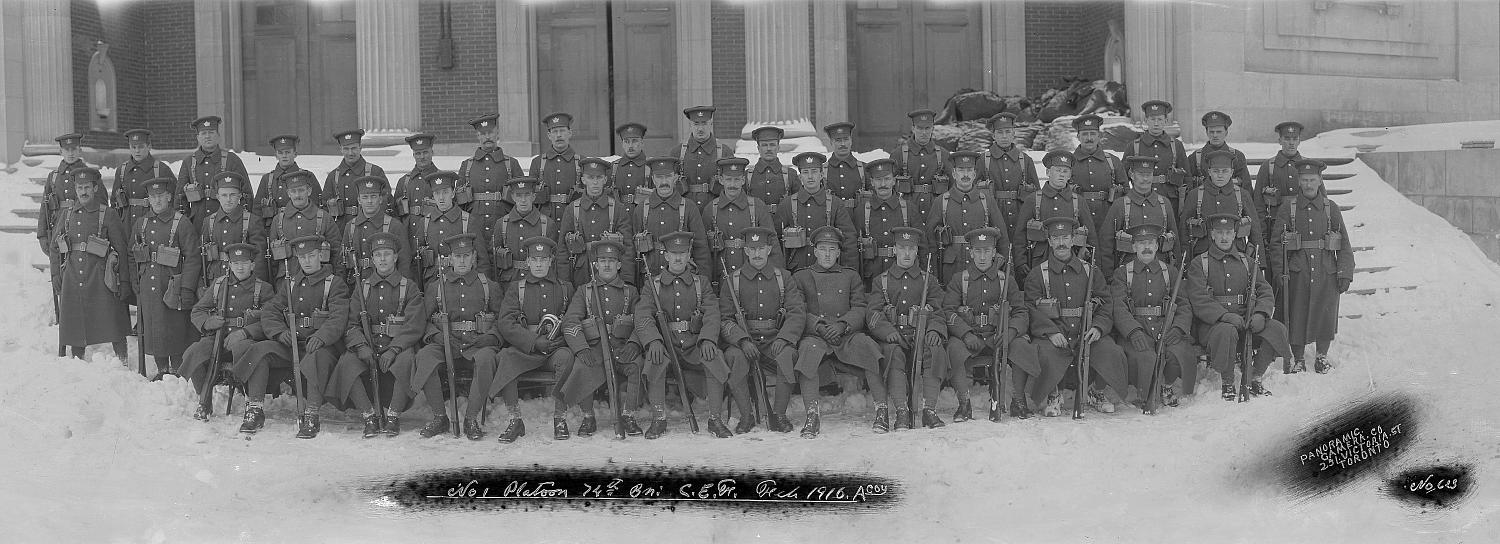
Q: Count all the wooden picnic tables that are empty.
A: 0